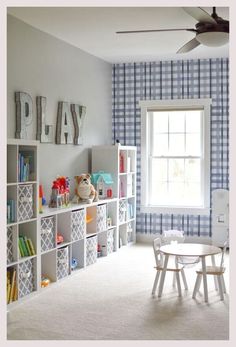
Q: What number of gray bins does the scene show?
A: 11